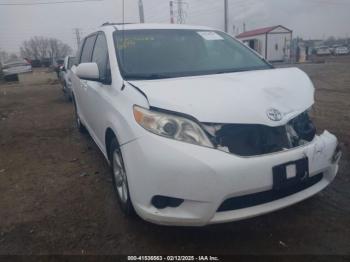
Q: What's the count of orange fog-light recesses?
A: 0